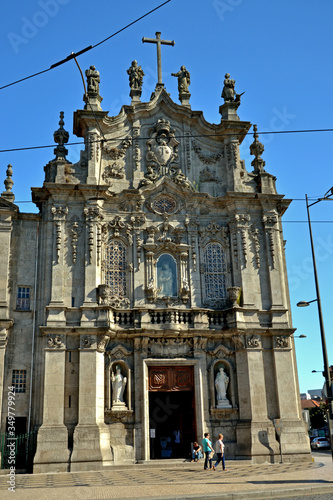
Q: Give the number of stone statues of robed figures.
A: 7